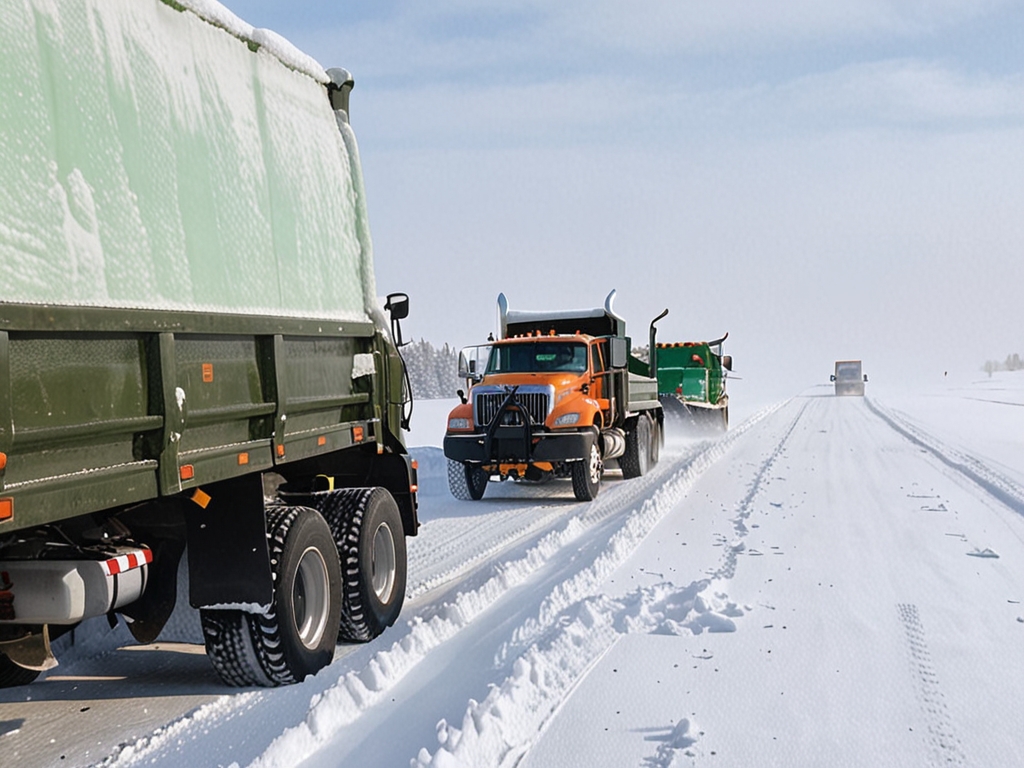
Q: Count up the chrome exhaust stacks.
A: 2